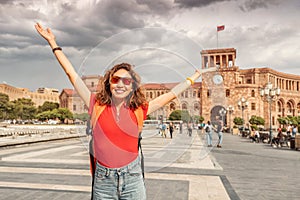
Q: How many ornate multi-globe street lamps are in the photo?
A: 4